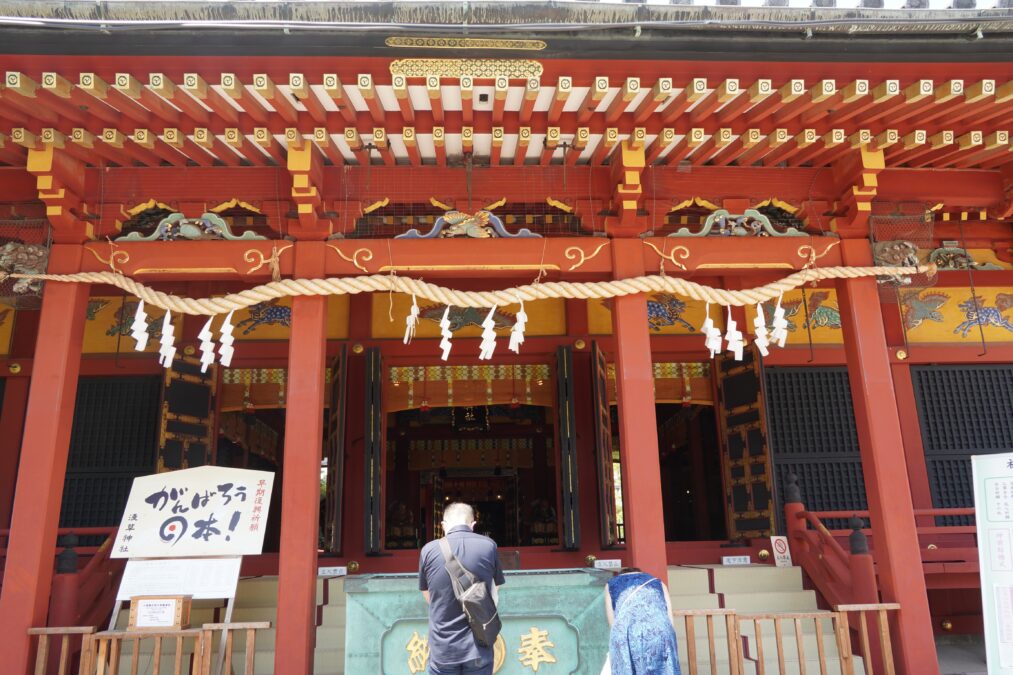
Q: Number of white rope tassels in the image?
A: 12